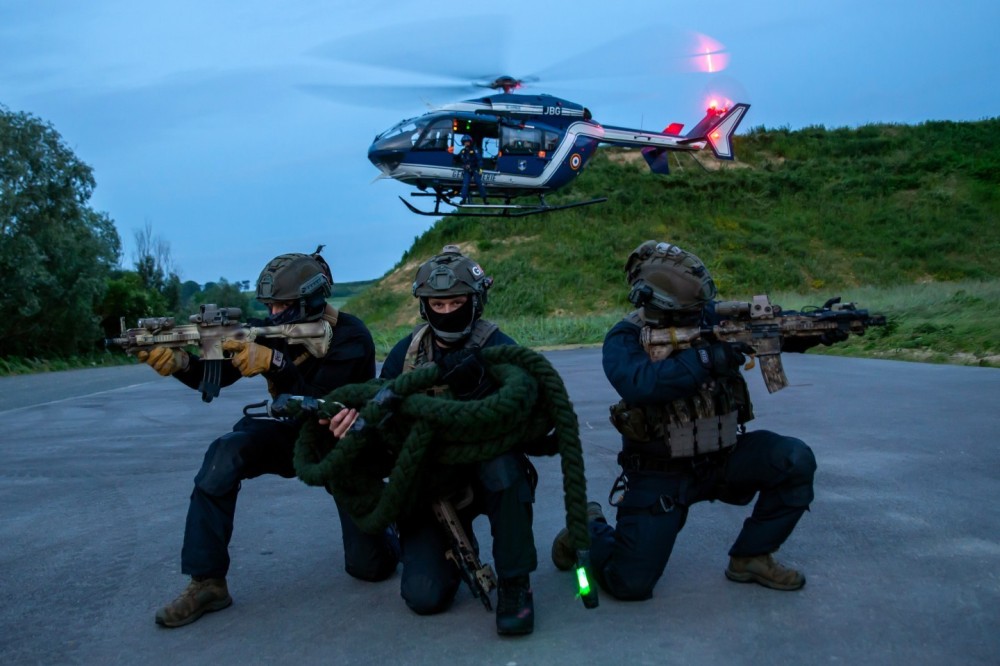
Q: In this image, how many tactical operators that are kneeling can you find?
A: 3